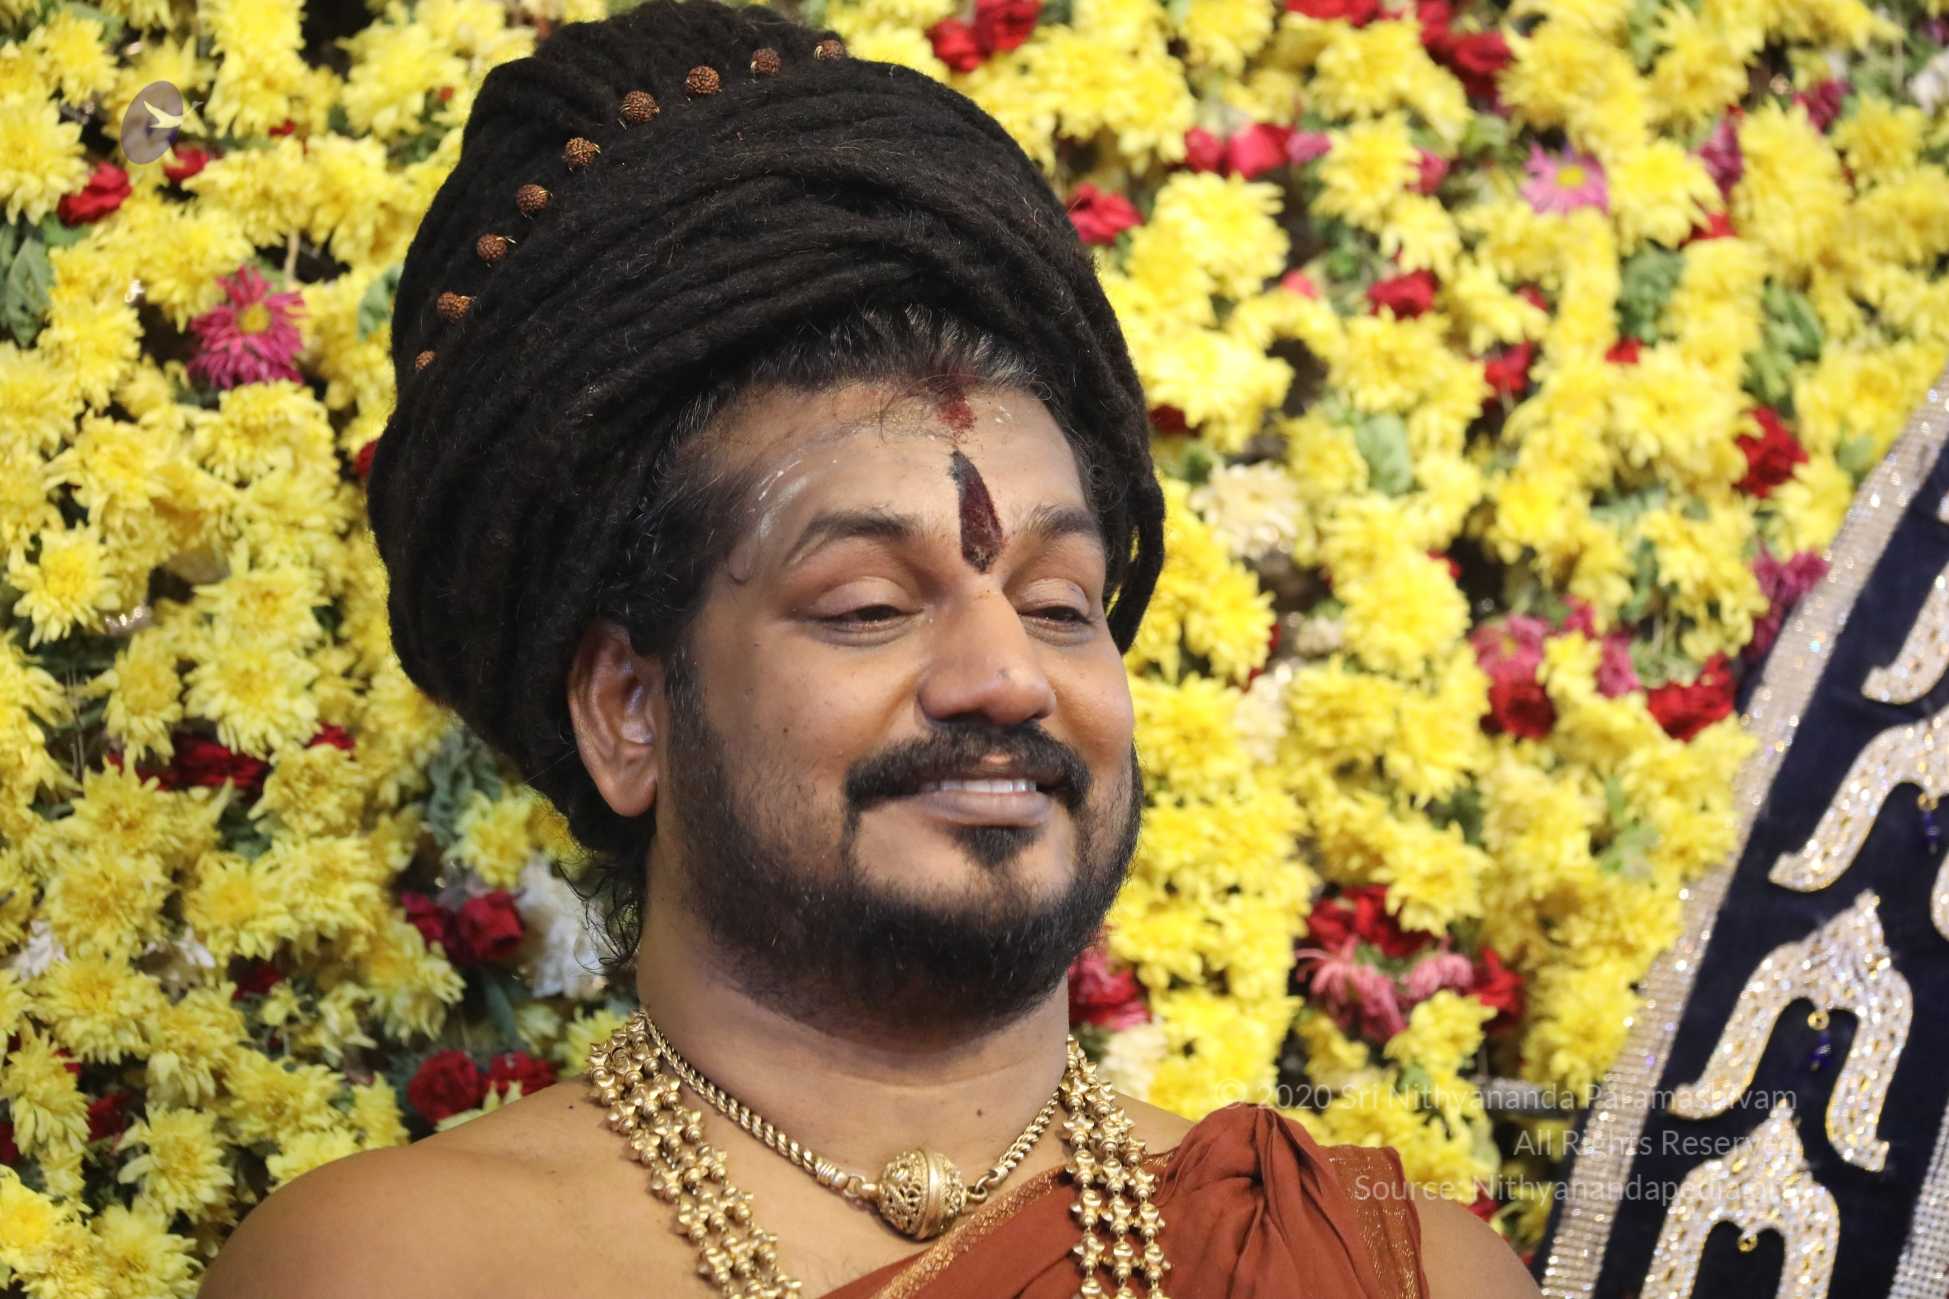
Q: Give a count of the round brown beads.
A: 9